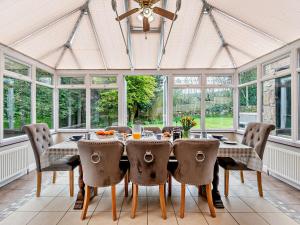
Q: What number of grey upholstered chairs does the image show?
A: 8